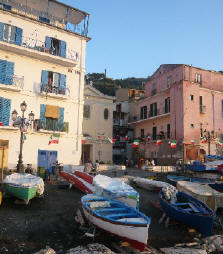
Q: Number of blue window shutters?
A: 12